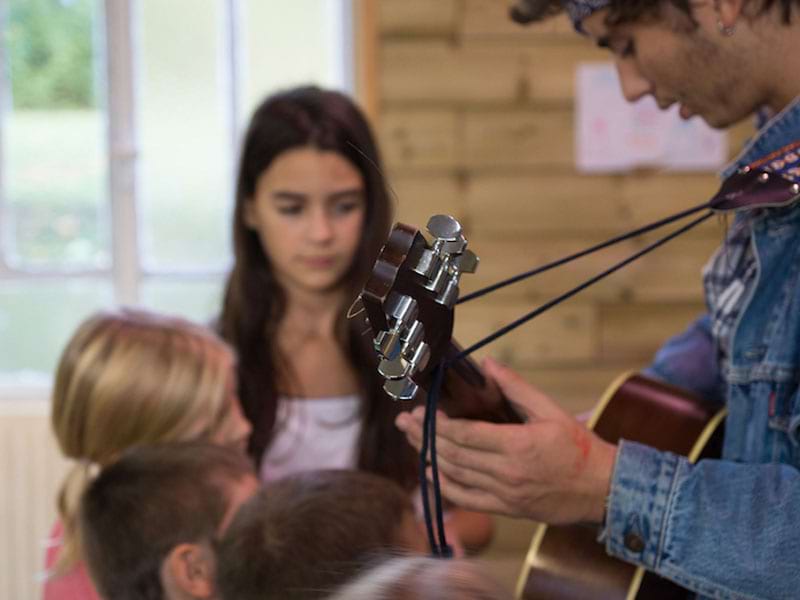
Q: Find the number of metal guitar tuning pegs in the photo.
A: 6